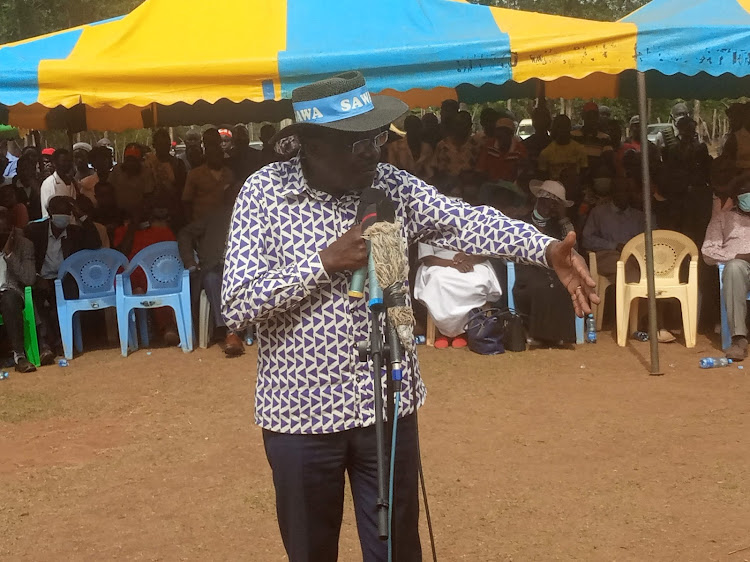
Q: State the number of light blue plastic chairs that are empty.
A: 2